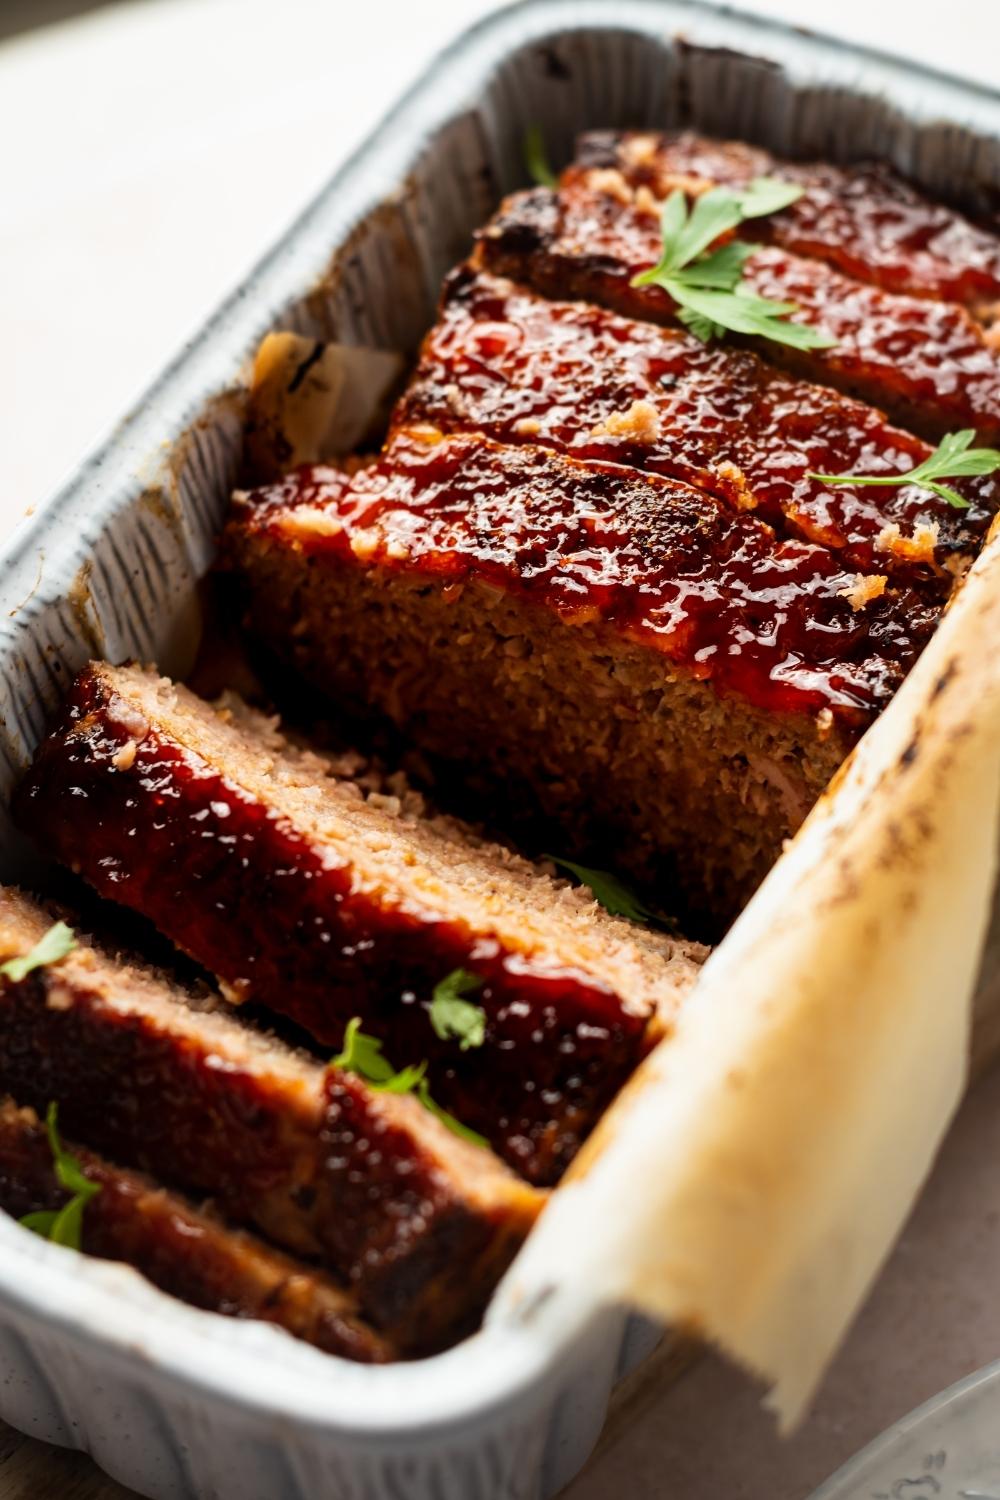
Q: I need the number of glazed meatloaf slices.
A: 7